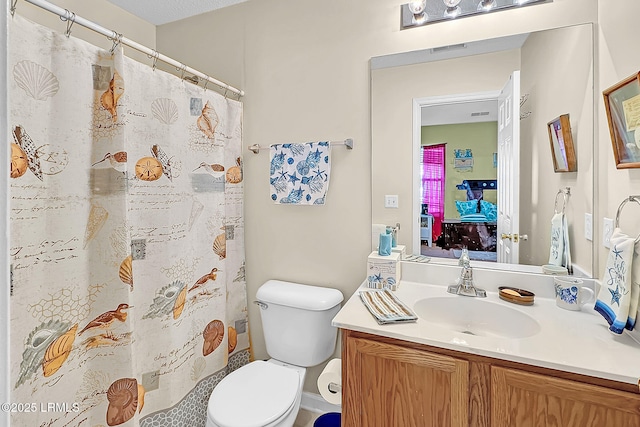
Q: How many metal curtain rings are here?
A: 8